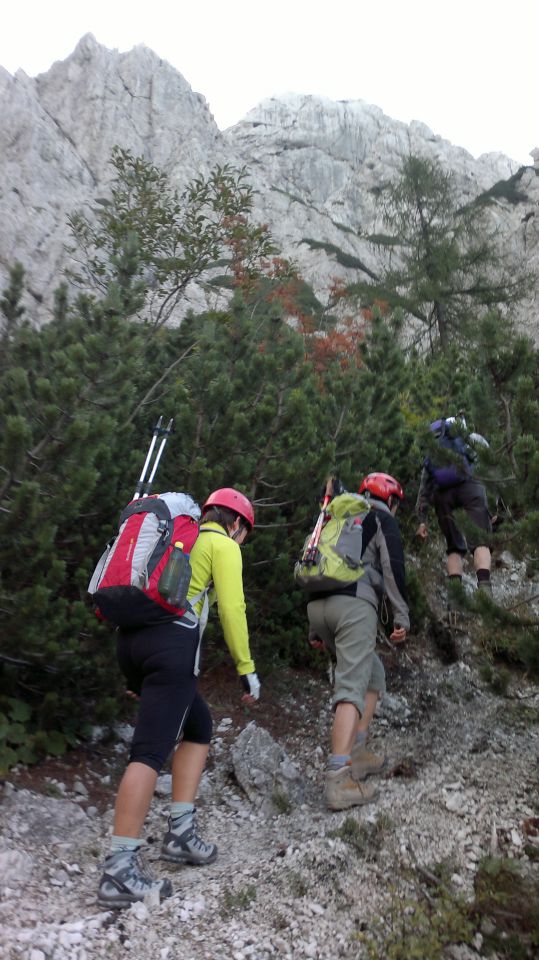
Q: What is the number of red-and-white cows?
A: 0